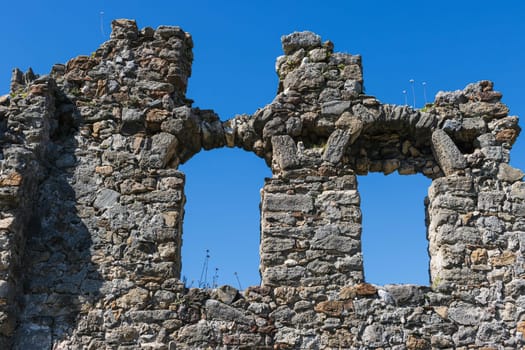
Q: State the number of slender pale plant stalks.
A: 4